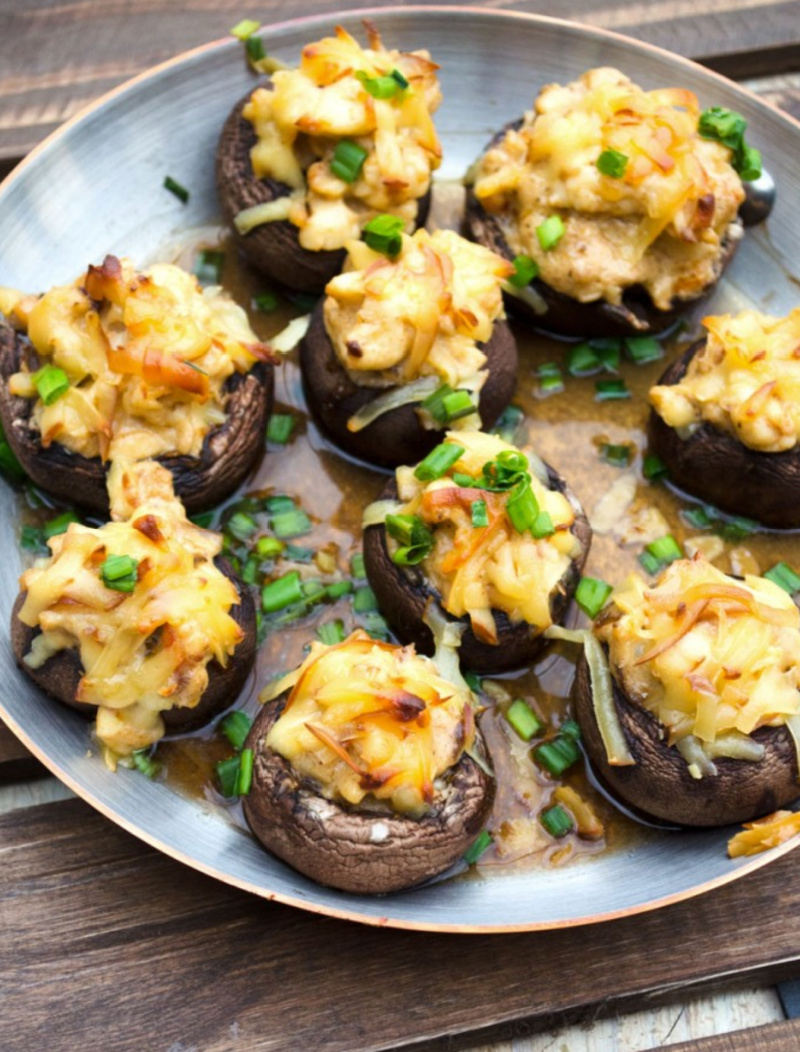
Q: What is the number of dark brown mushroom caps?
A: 9